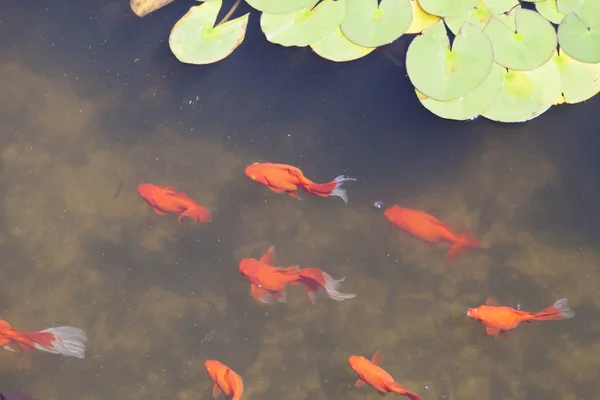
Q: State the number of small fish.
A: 8